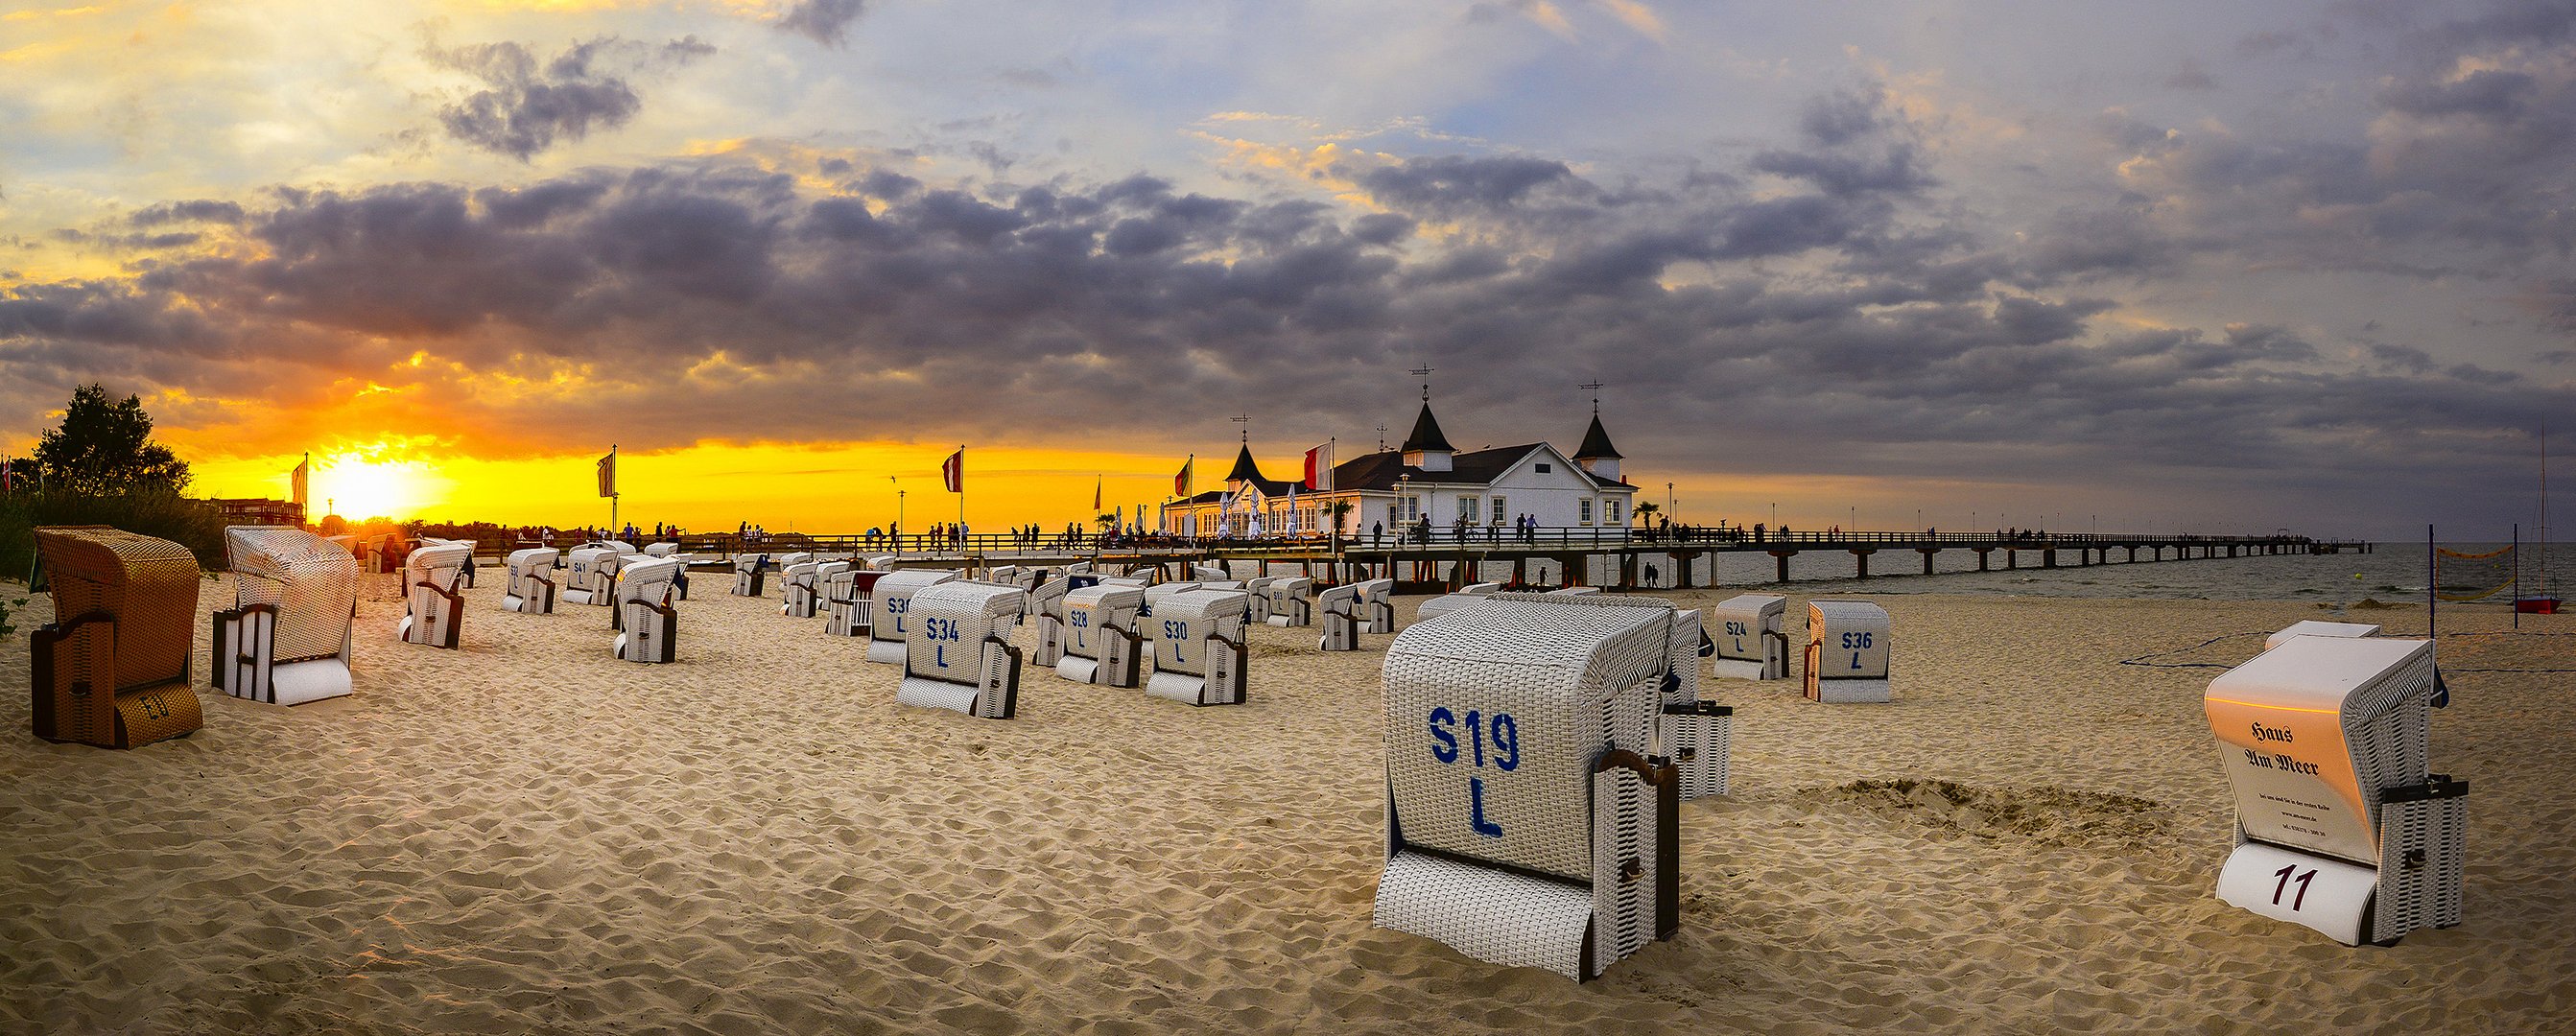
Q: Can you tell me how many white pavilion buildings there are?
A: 1